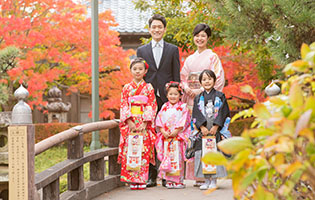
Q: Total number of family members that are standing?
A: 5